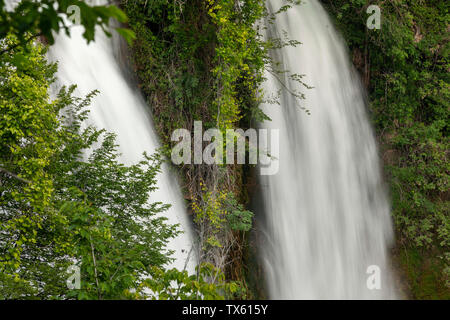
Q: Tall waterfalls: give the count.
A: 2